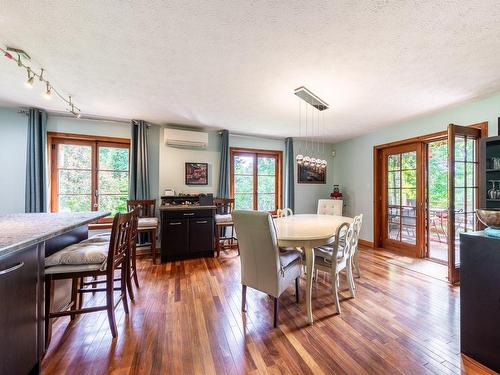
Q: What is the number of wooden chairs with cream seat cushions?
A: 4